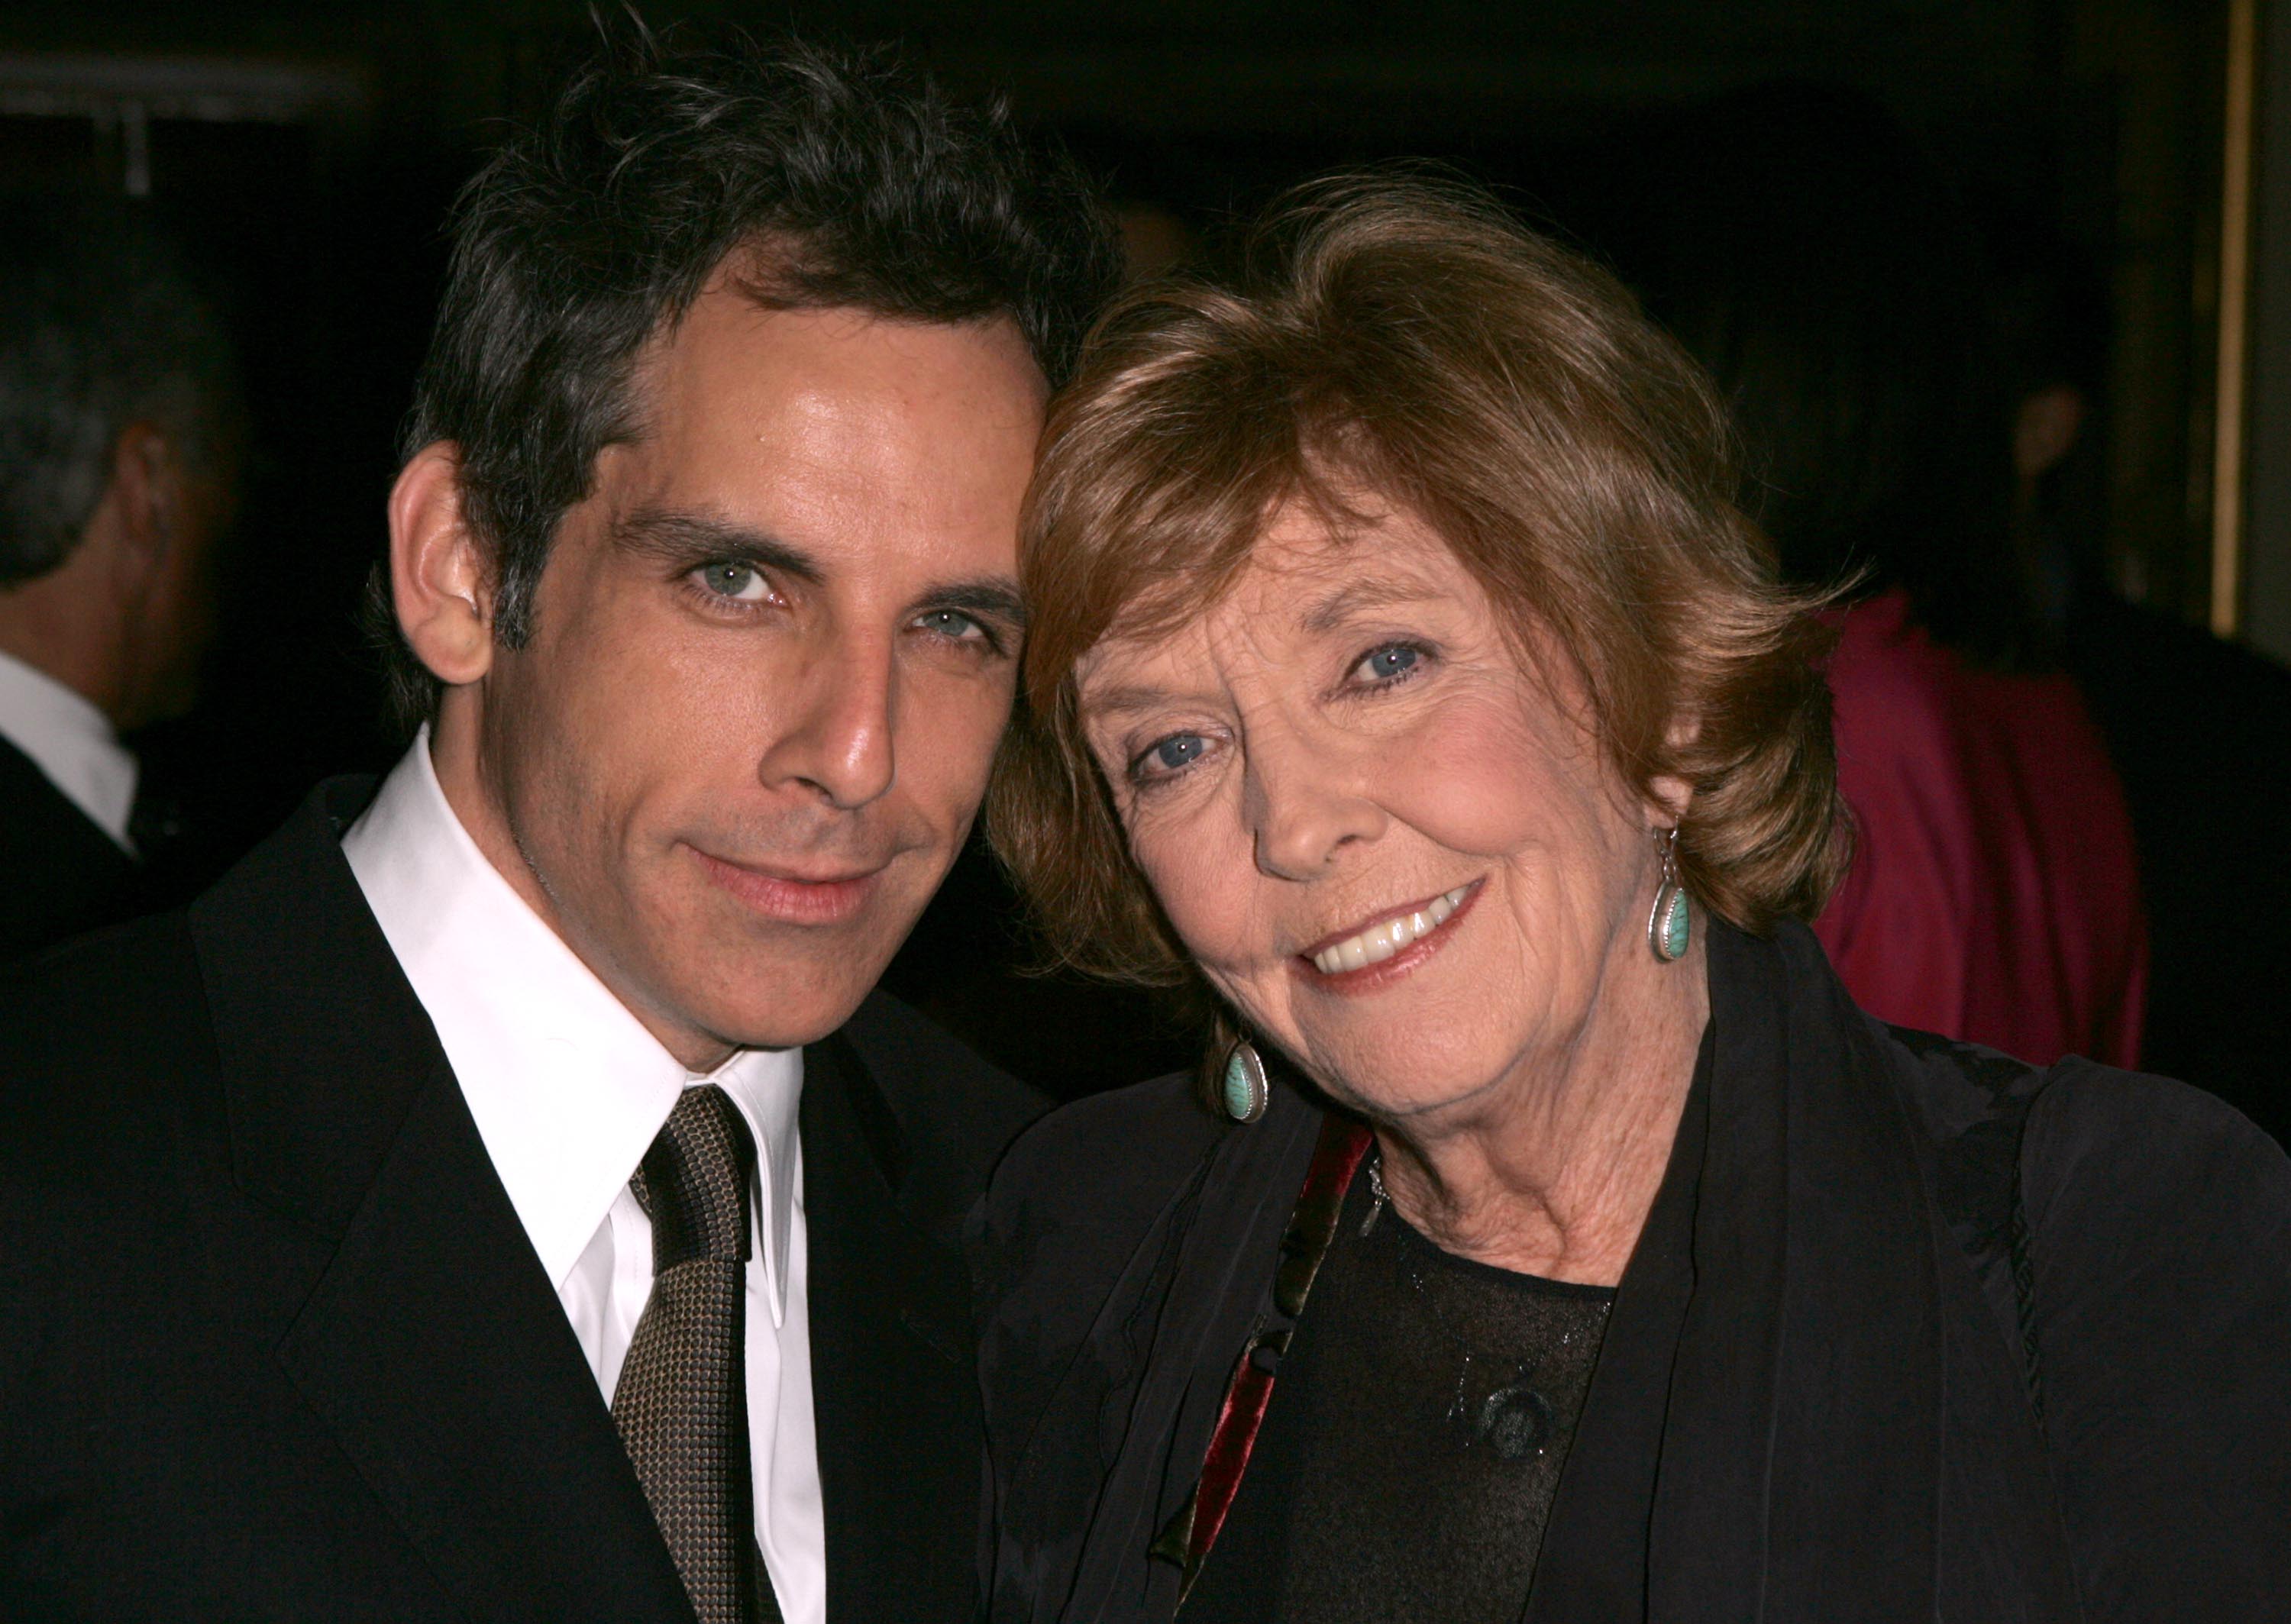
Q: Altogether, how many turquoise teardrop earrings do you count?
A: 2